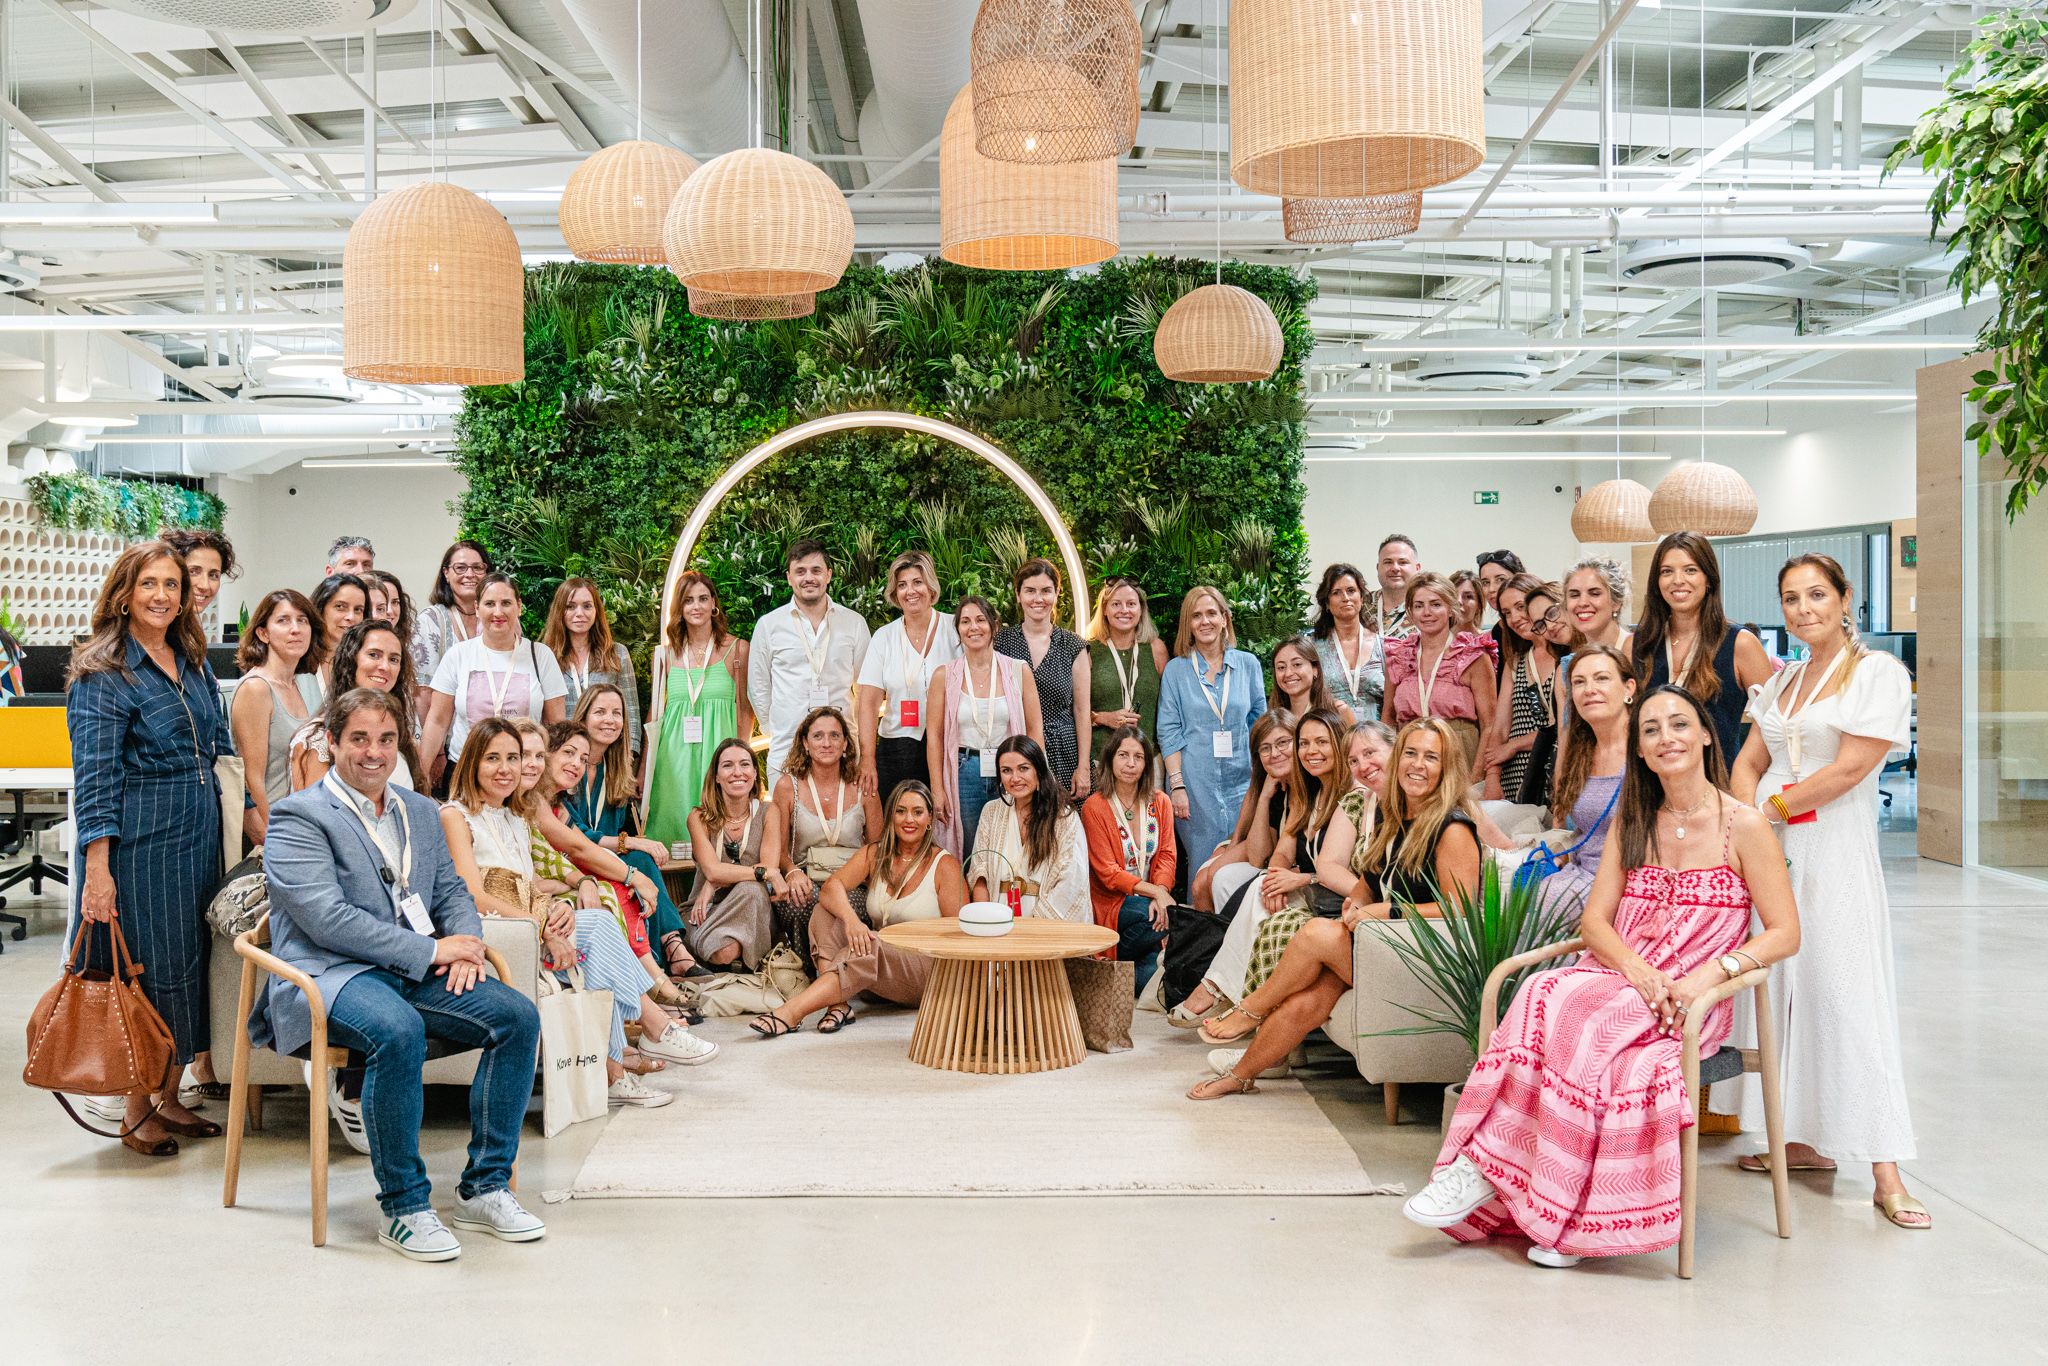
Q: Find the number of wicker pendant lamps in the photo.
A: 11